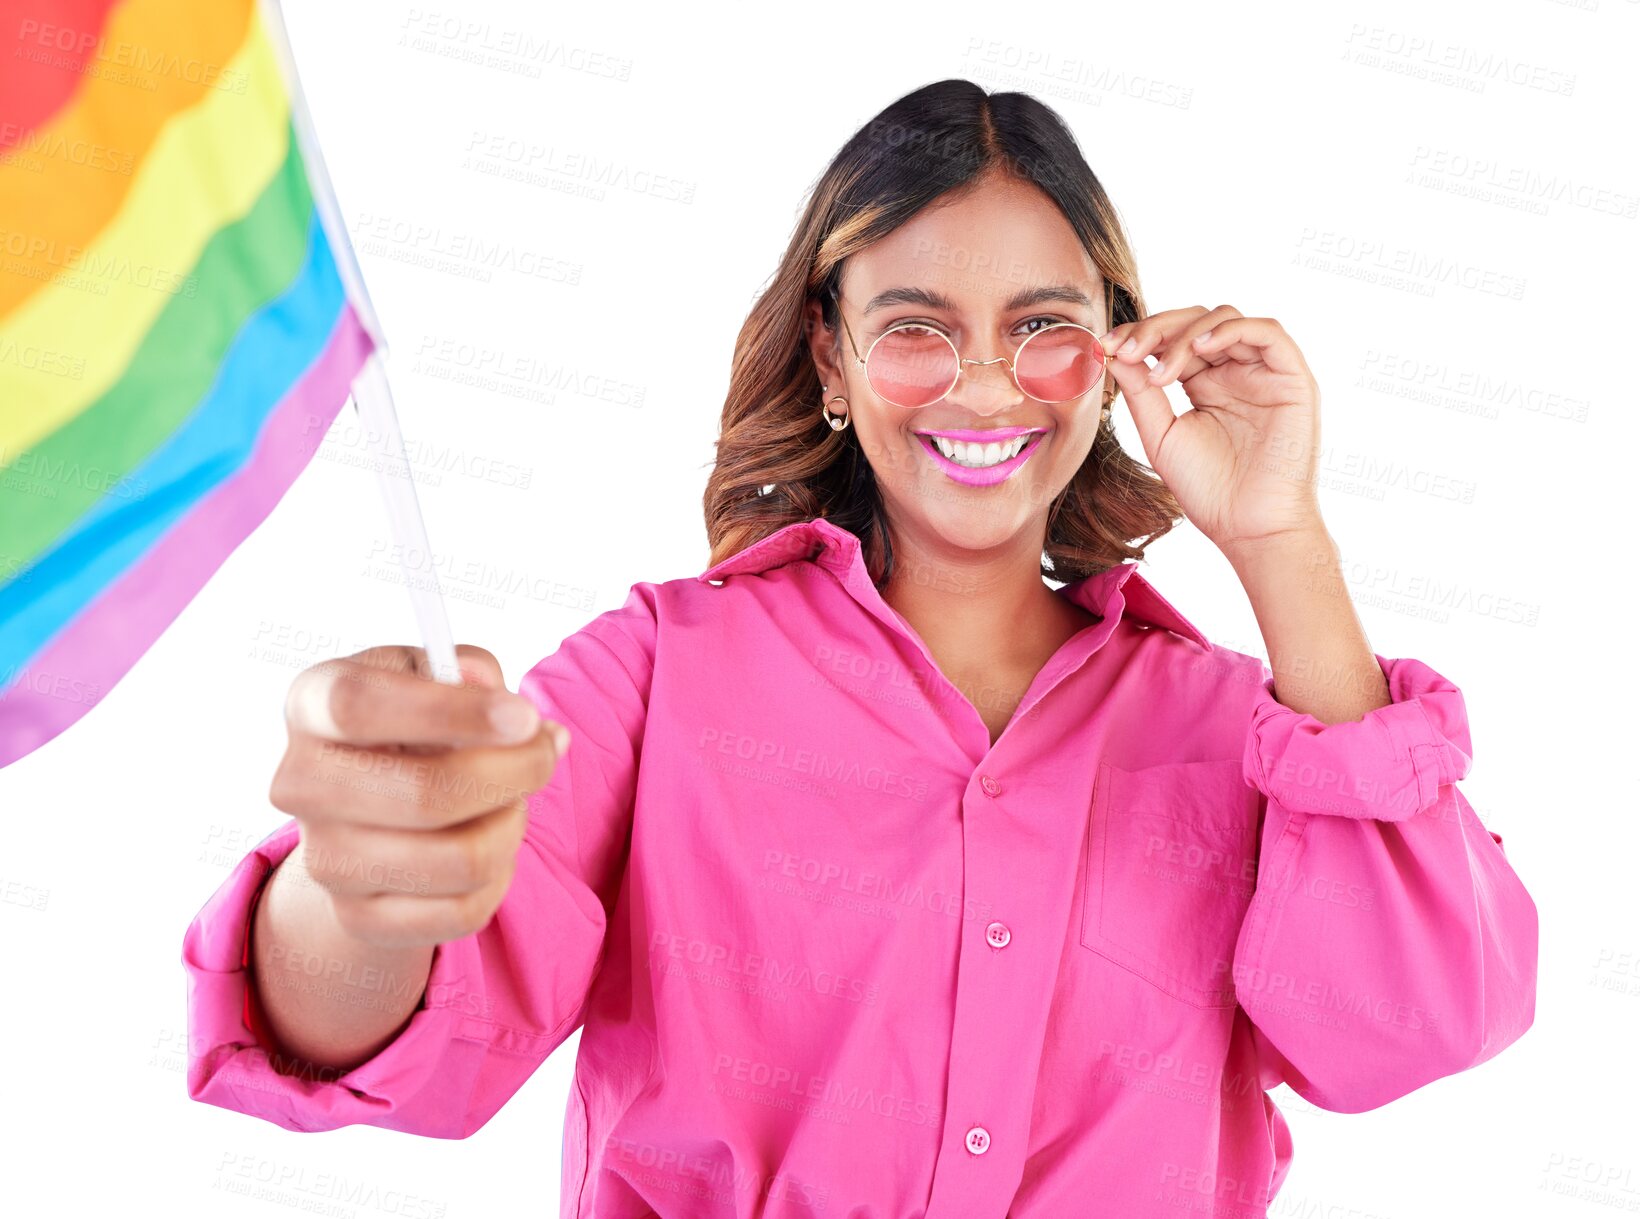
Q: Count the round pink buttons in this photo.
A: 3